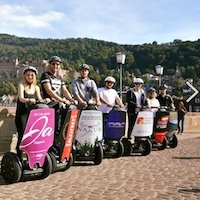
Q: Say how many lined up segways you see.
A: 7